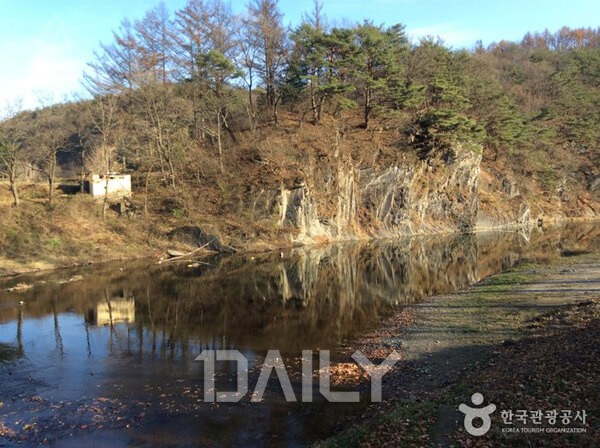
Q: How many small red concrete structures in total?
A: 0